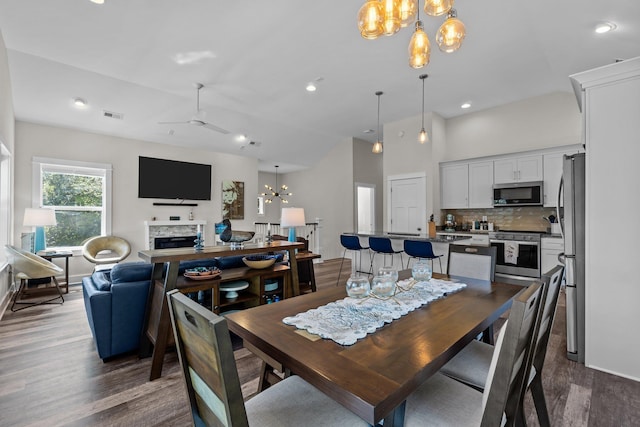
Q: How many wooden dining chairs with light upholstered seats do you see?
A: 4